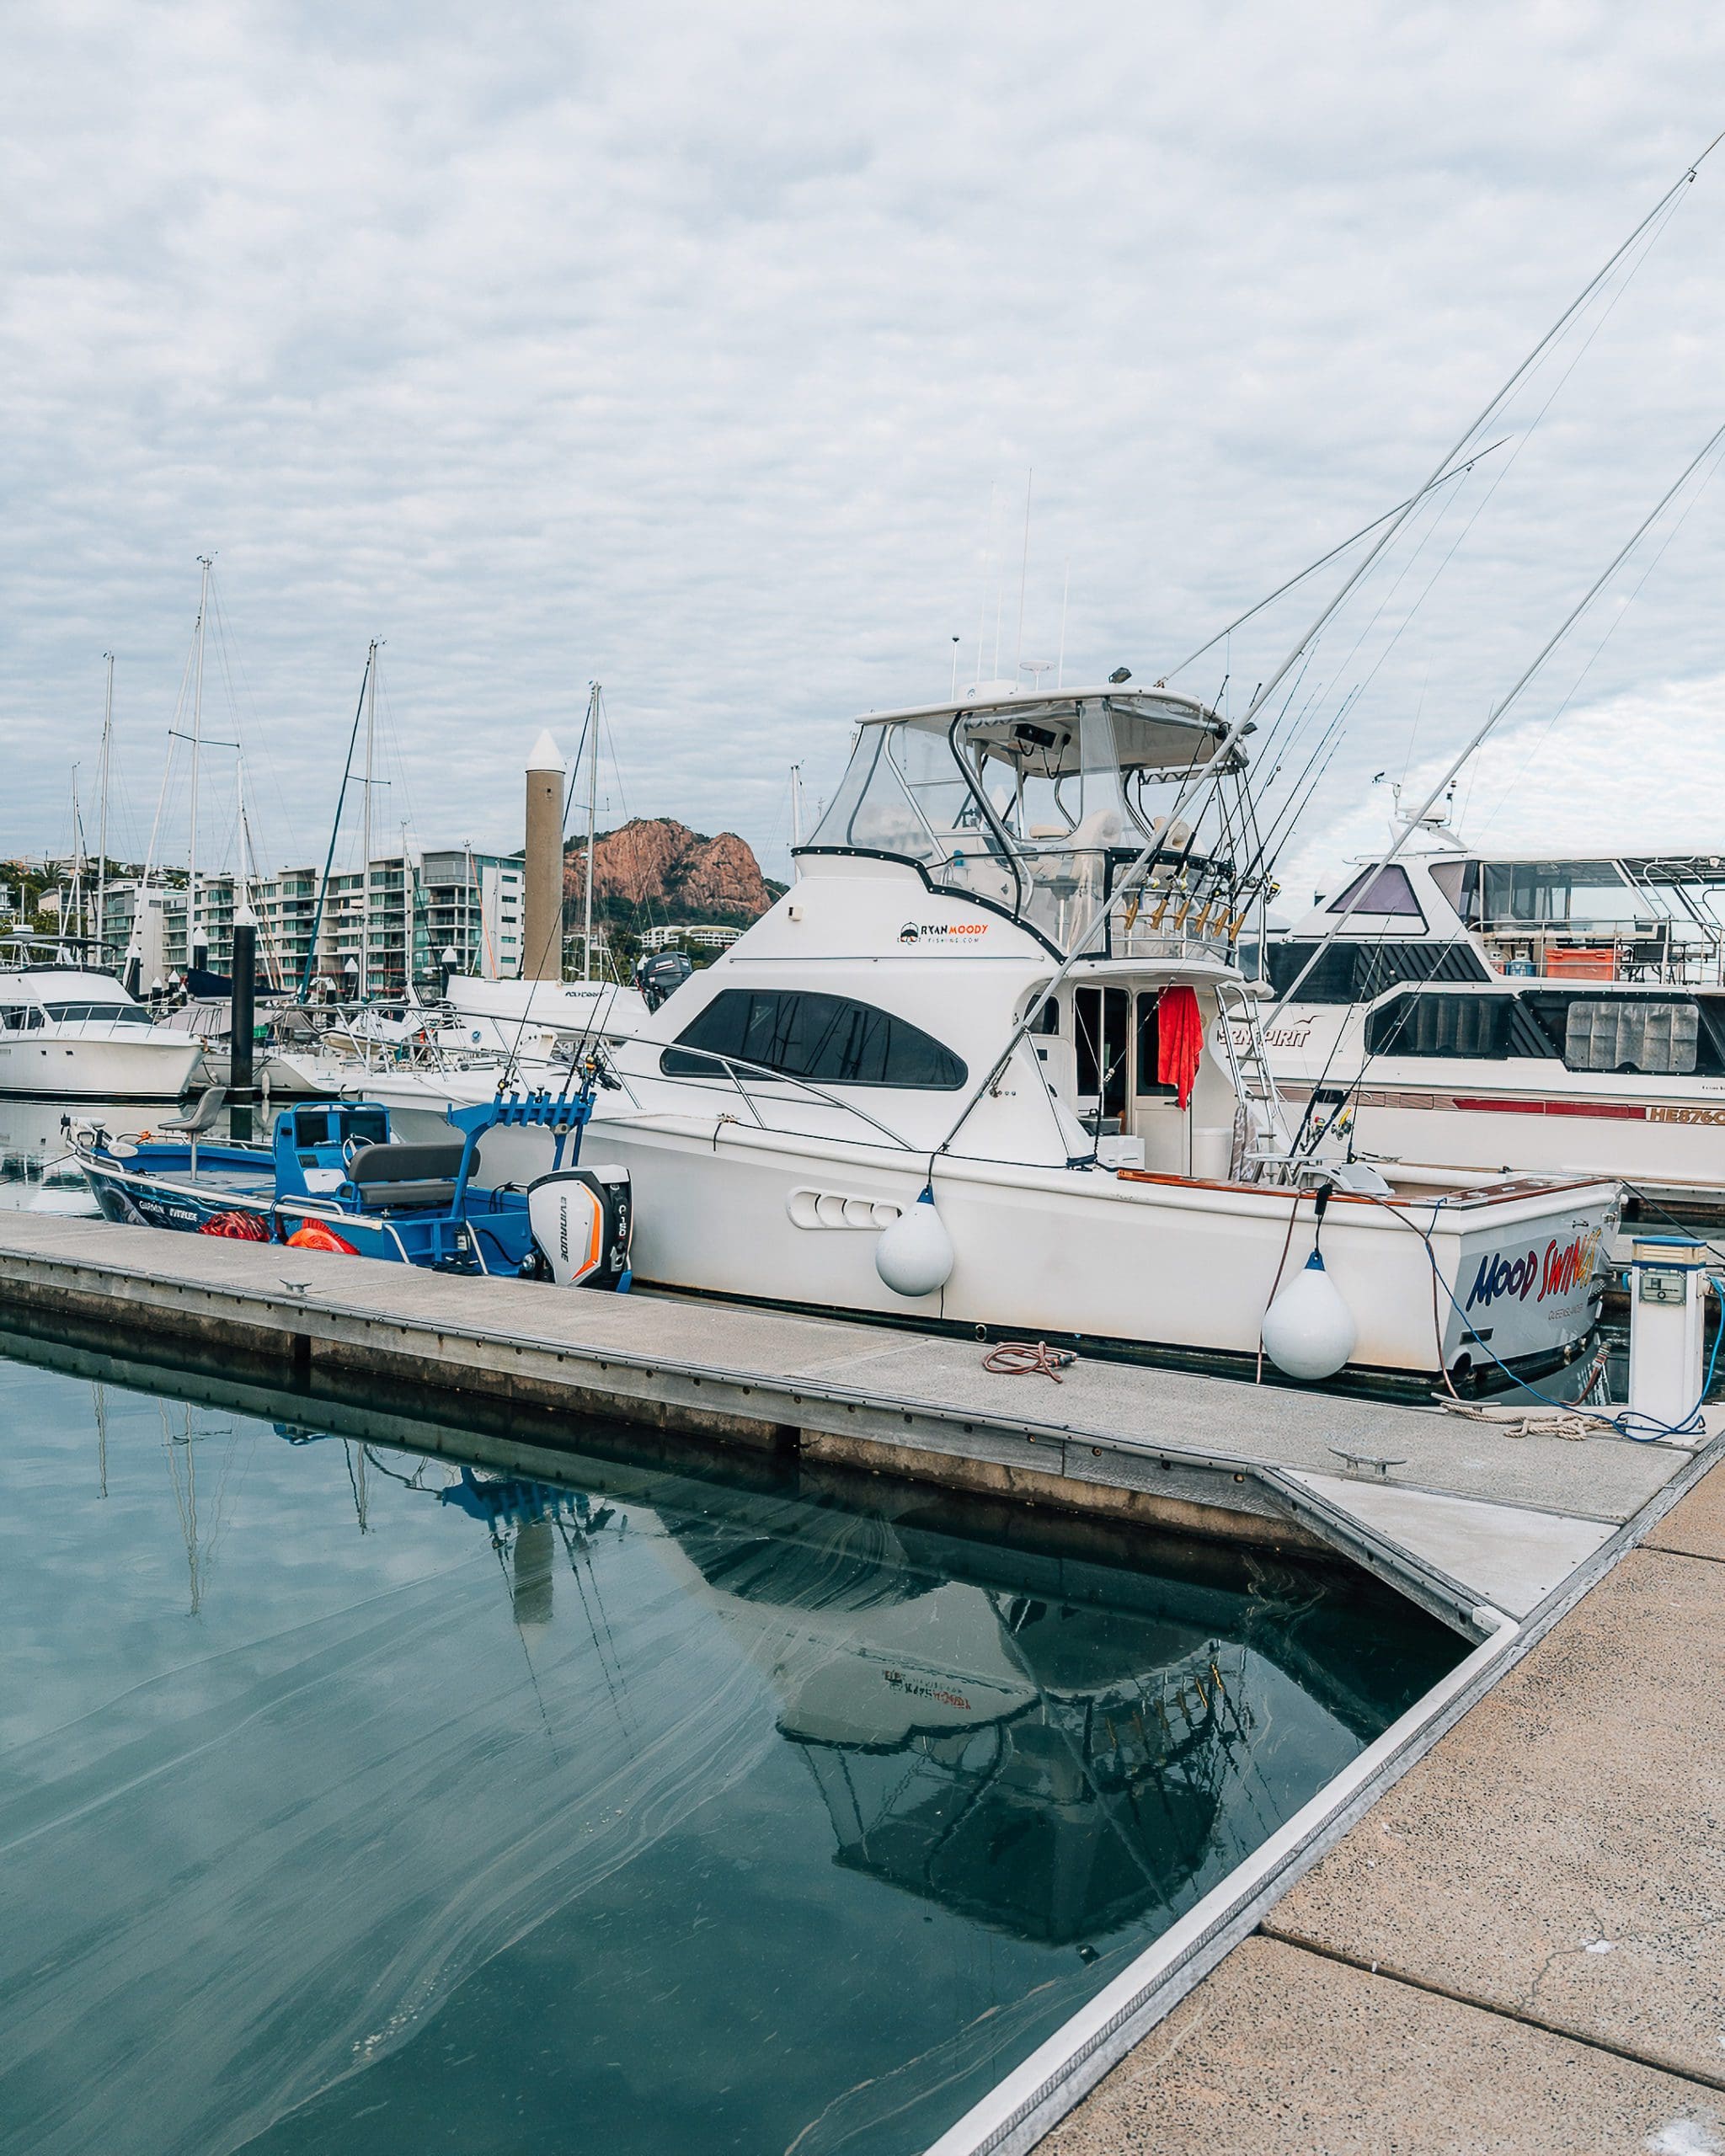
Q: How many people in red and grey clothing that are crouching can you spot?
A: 0